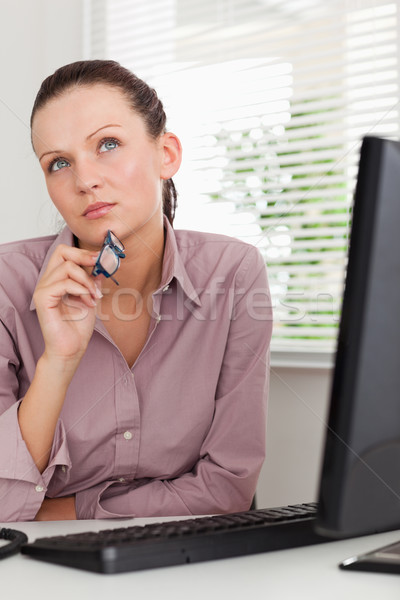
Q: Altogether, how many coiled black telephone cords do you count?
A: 1